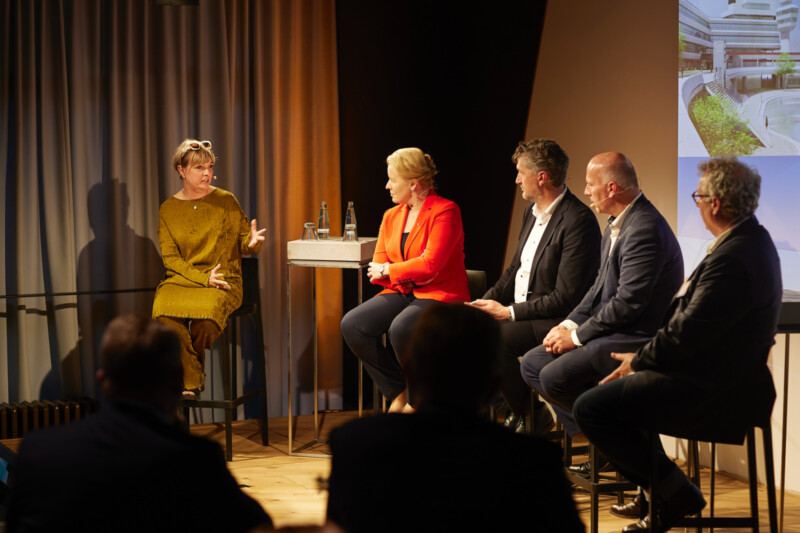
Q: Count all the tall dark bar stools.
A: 5